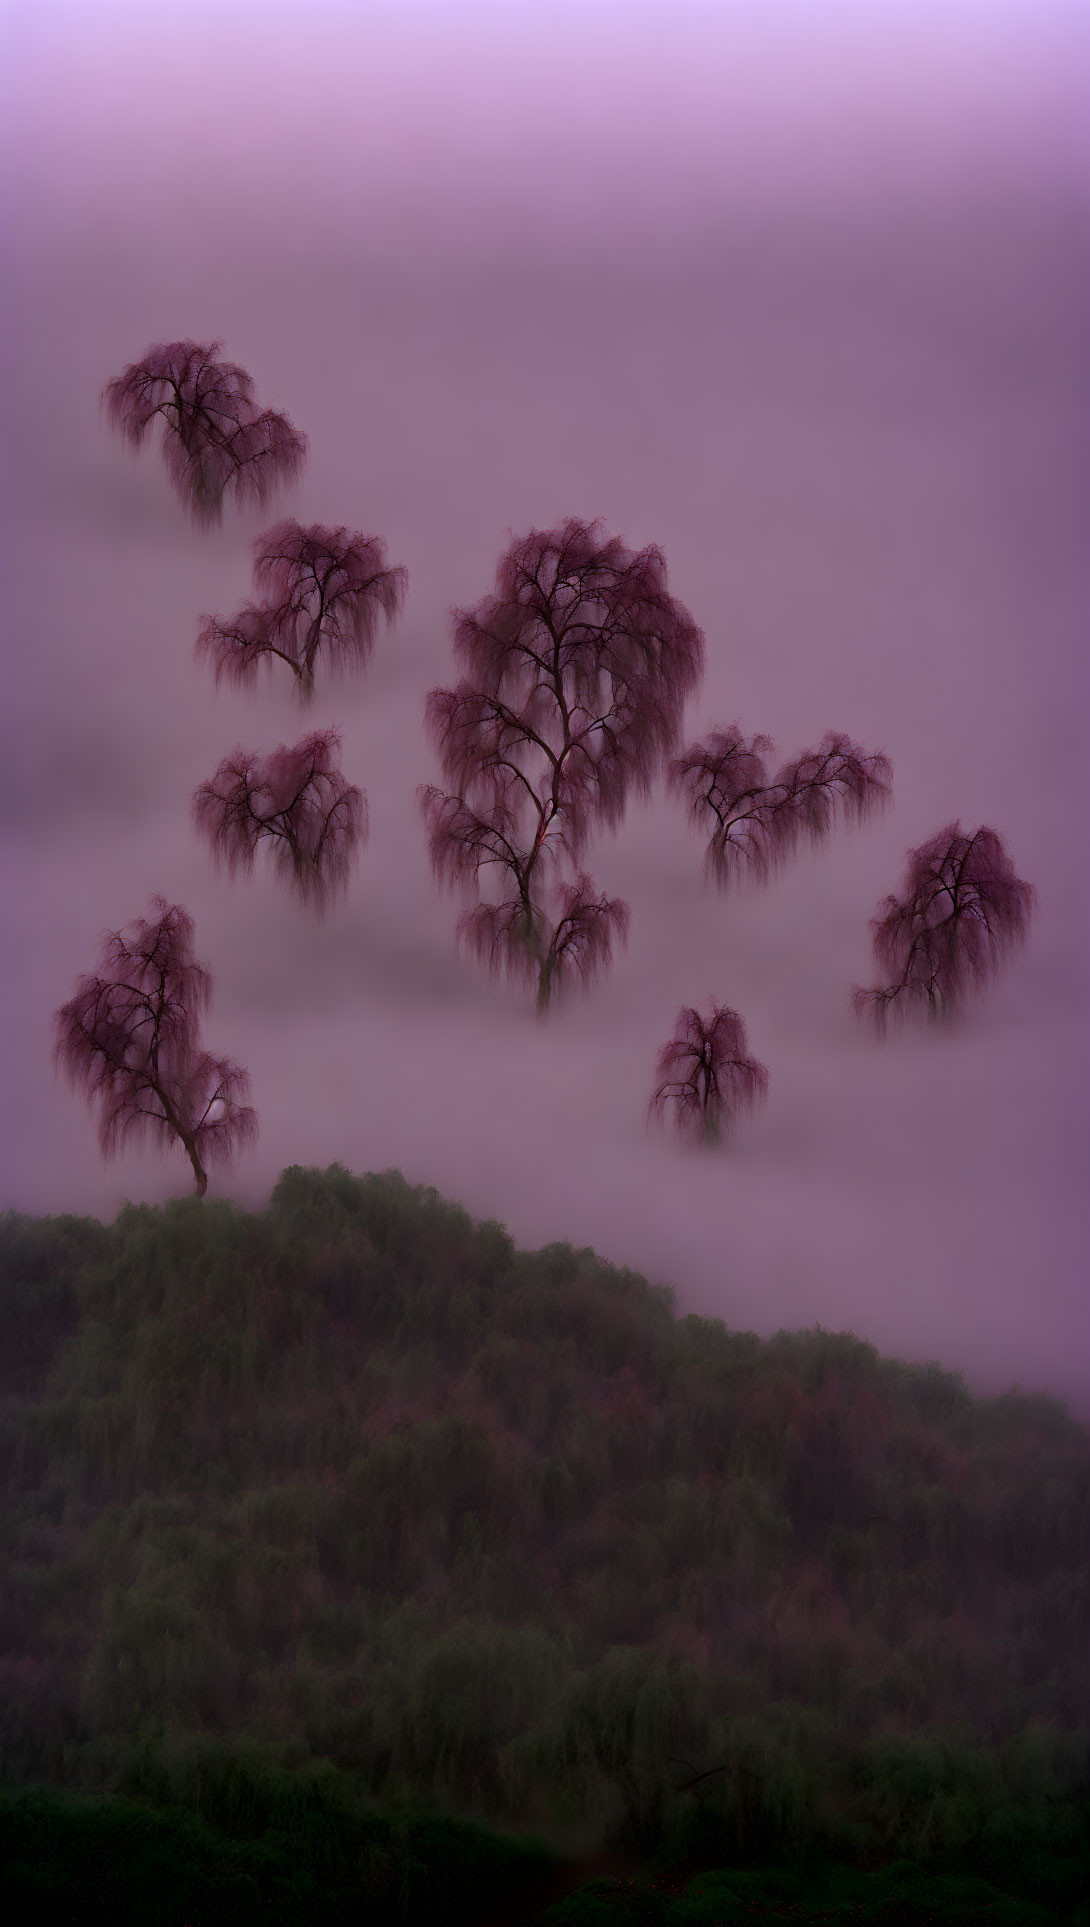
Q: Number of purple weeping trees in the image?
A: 8